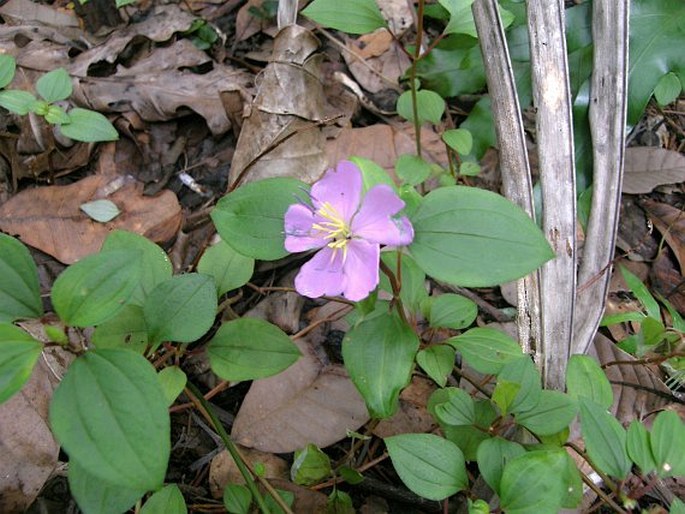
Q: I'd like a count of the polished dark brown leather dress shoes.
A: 0